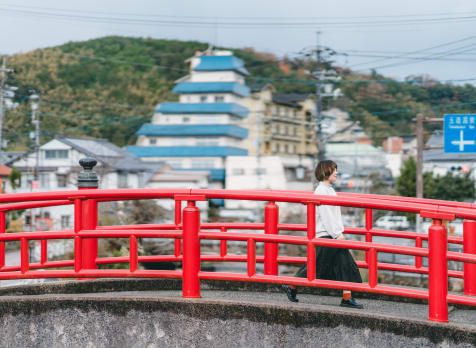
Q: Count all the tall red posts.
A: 5